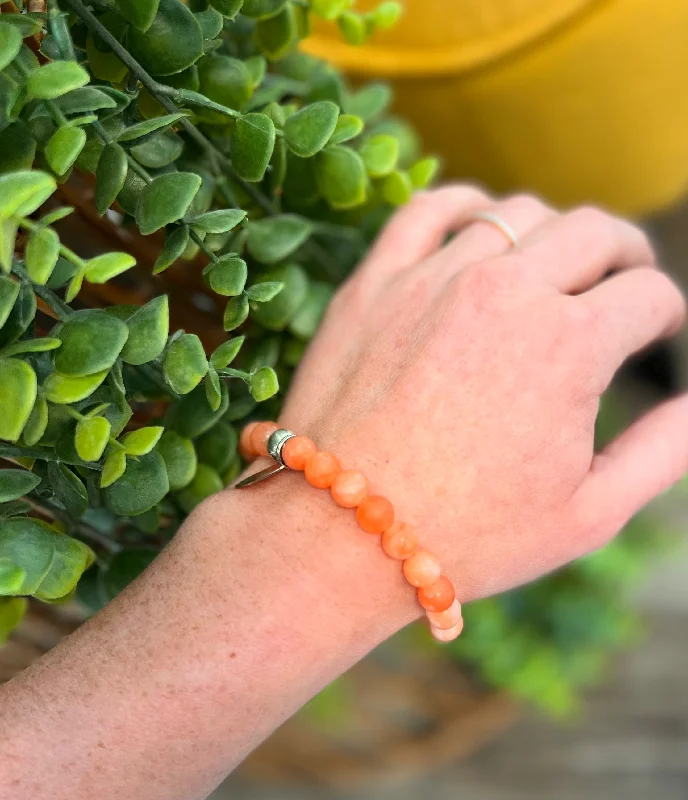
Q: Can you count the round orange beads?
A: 11